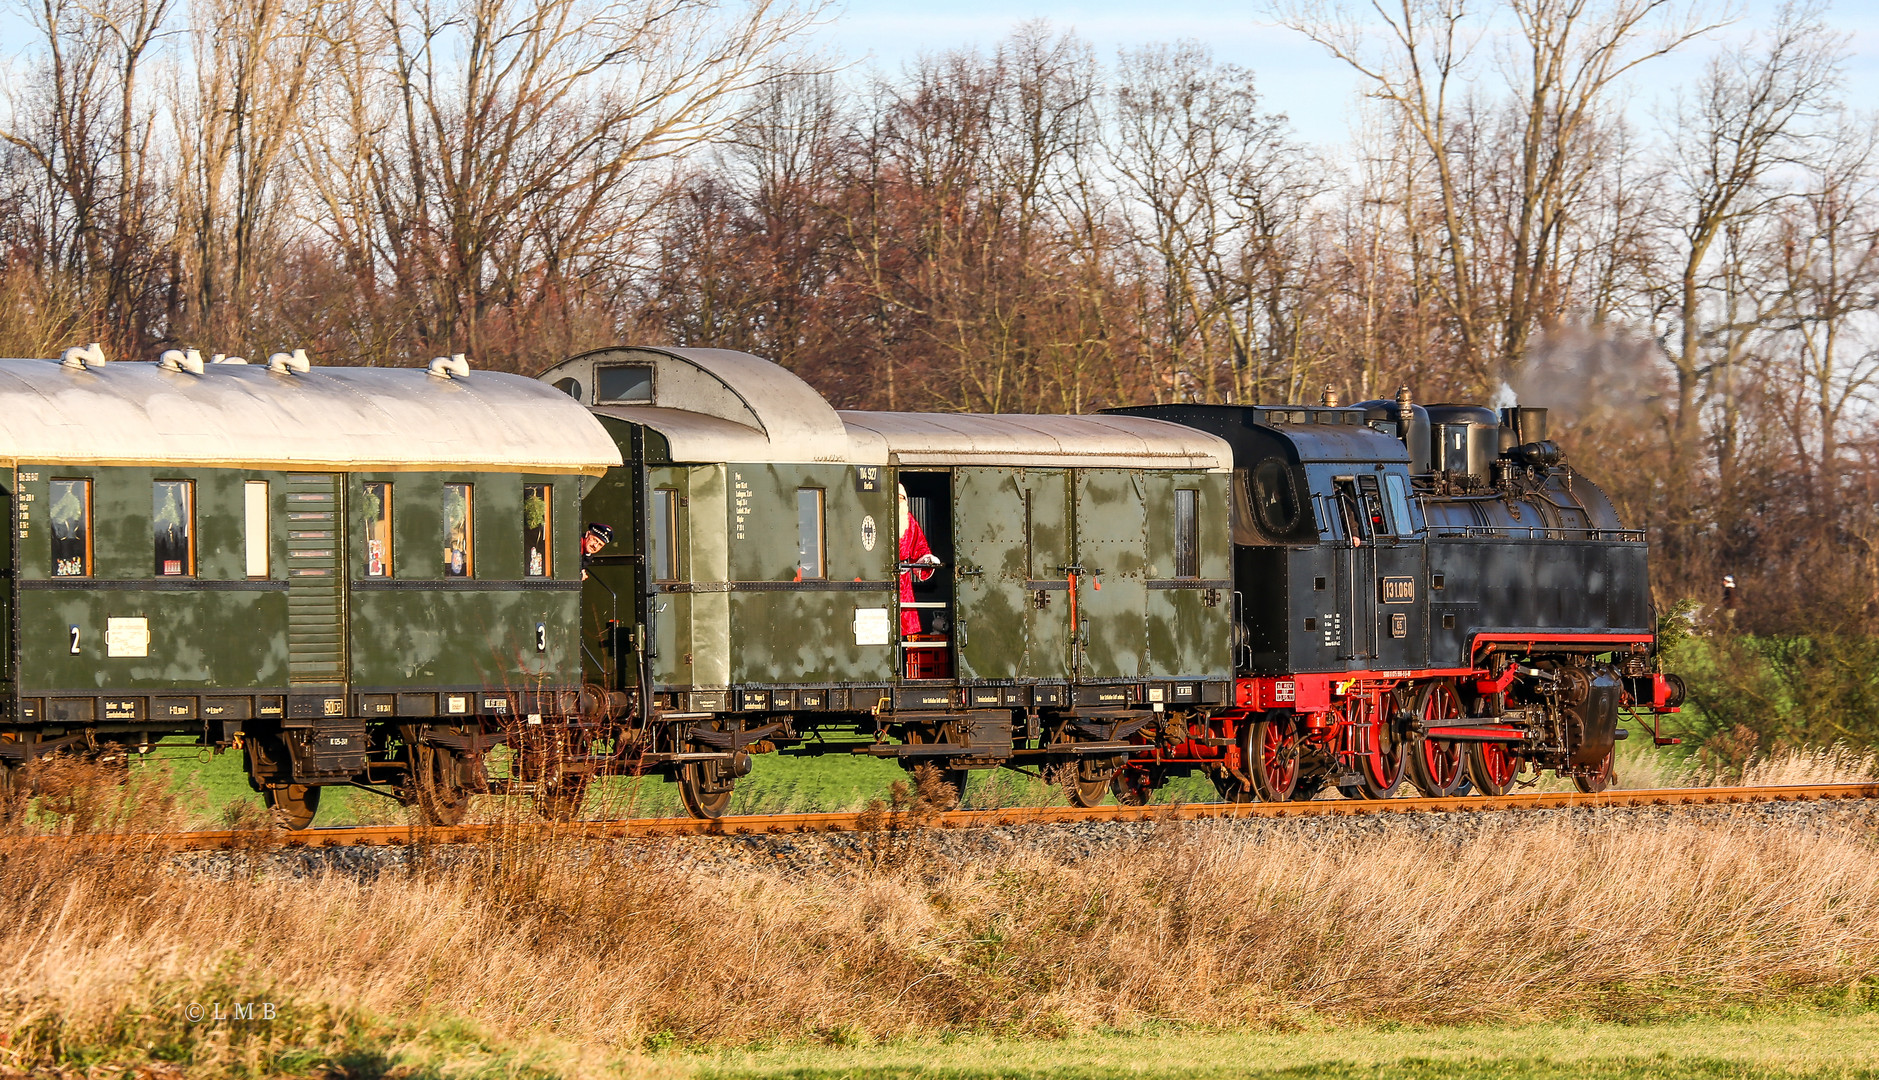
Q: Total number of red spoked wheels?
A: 5